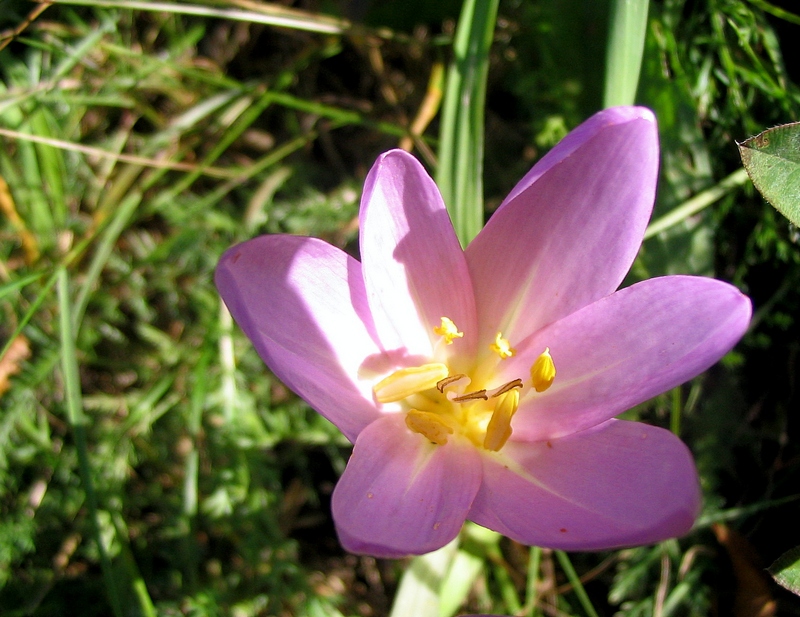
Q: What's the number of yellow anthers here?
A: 6